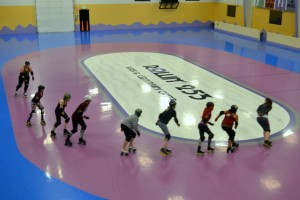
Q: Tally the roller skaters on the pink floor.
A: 9